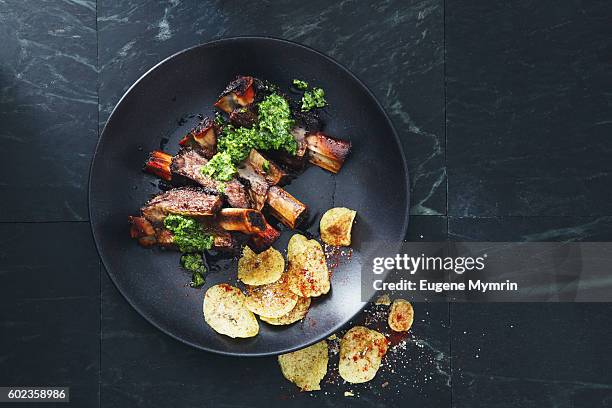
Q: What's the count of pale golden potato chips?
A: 9